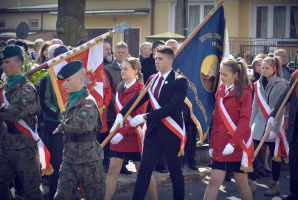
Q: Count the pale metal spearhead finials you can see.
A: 1